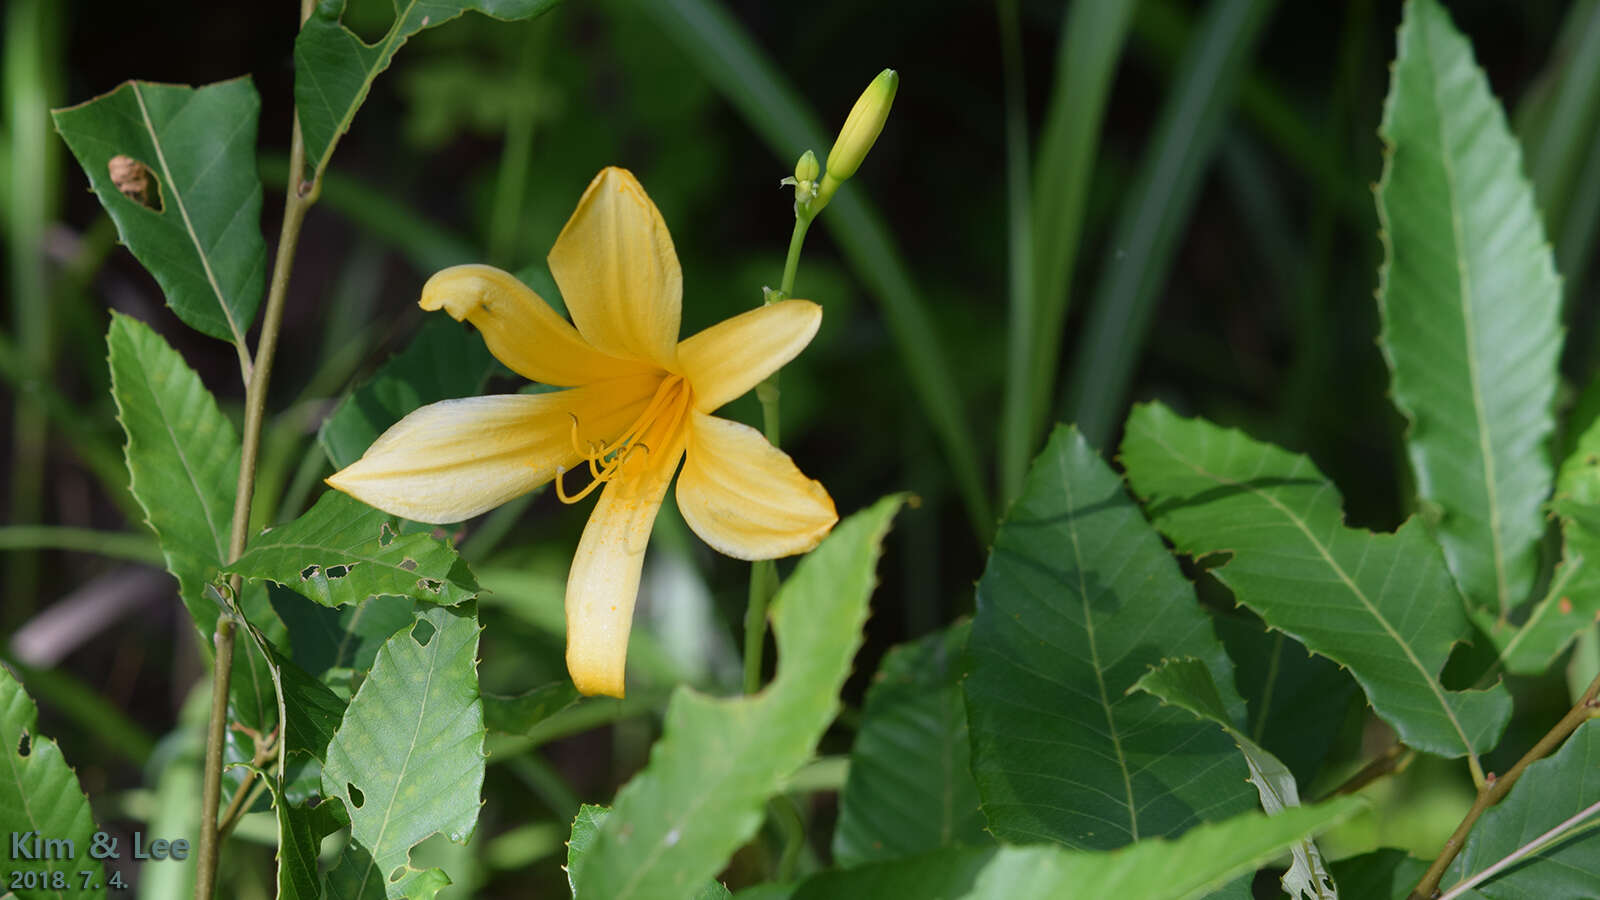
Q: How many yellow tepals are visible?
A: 6